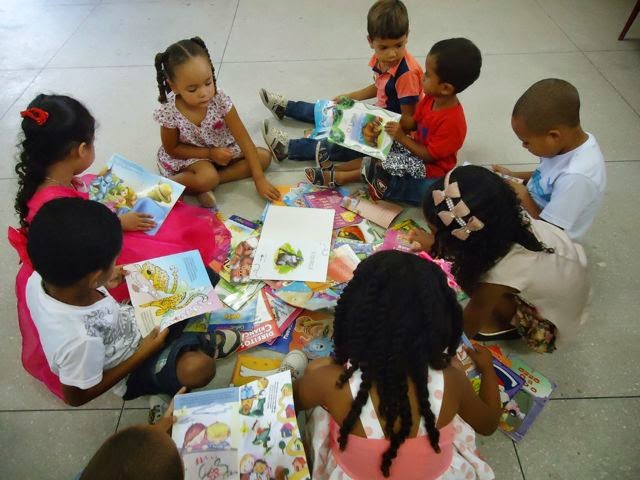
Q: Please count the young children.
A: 9